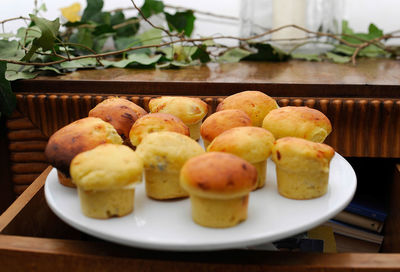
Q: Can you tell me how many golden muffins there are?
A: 12